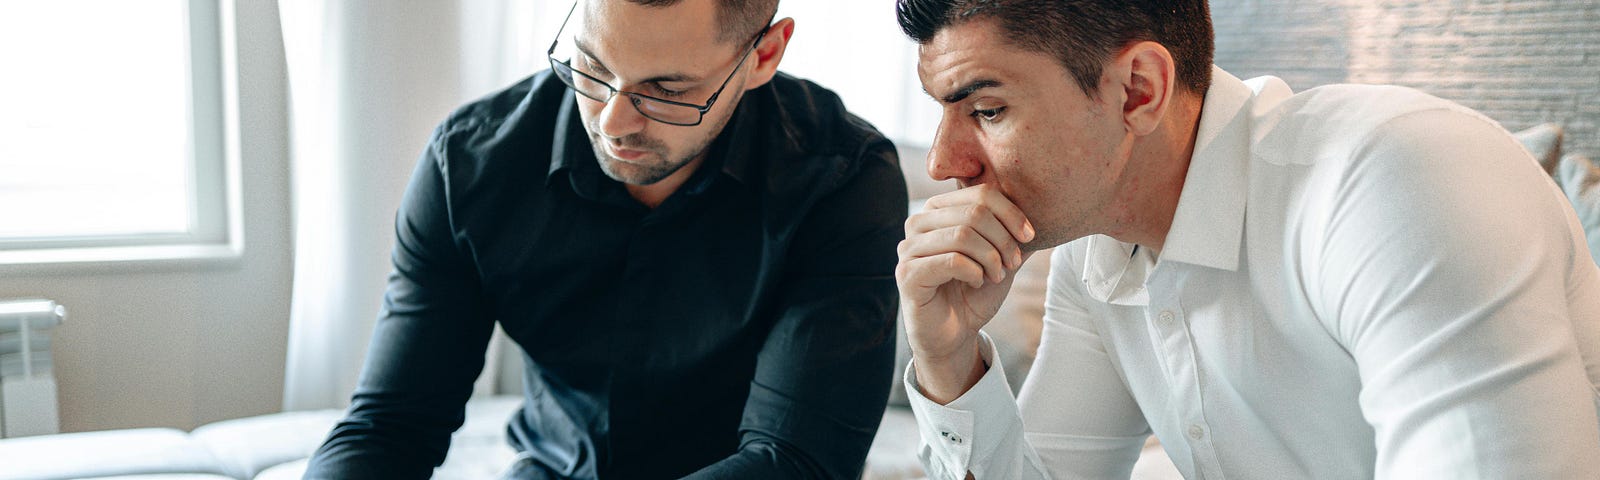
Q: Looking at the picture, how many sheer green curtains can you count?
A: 0